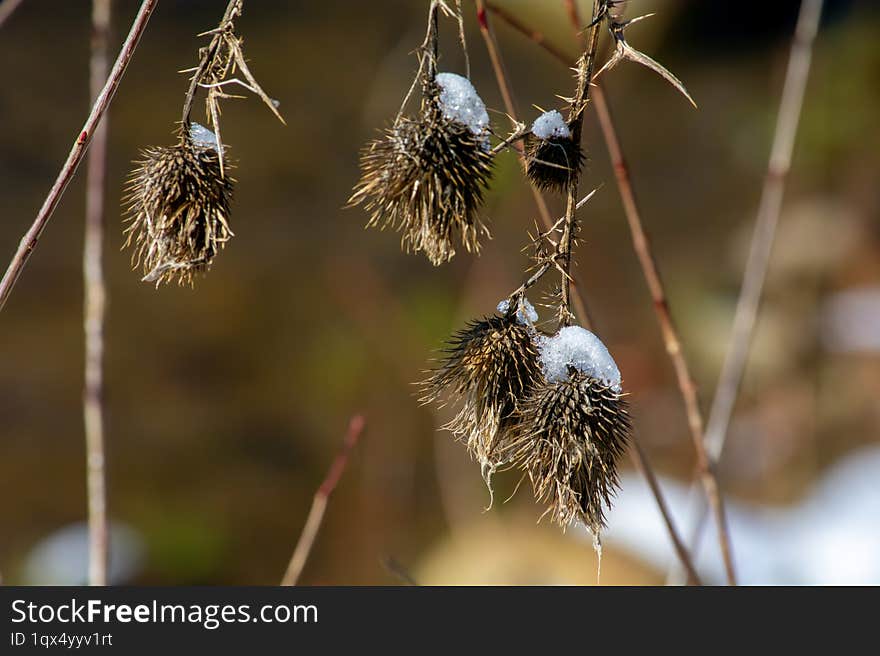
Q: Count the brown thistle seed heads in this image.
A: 5